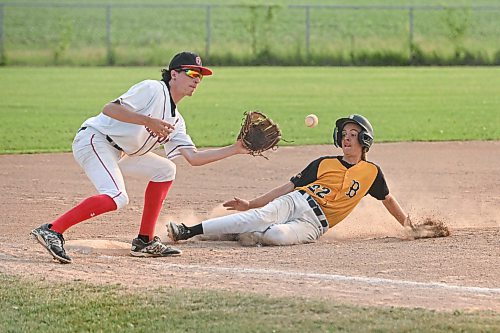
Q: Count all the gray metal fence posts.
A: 5